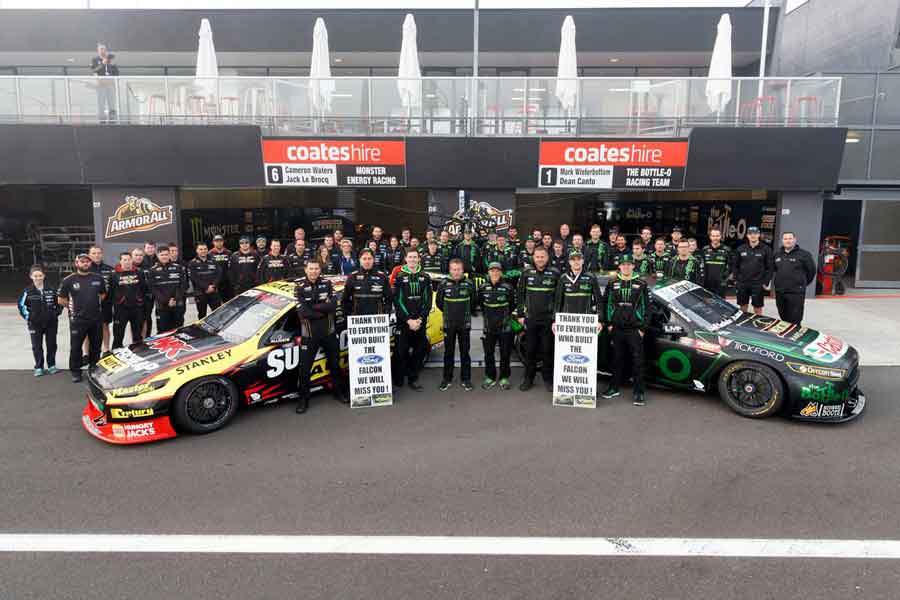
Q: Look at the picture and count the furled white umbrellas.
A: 5